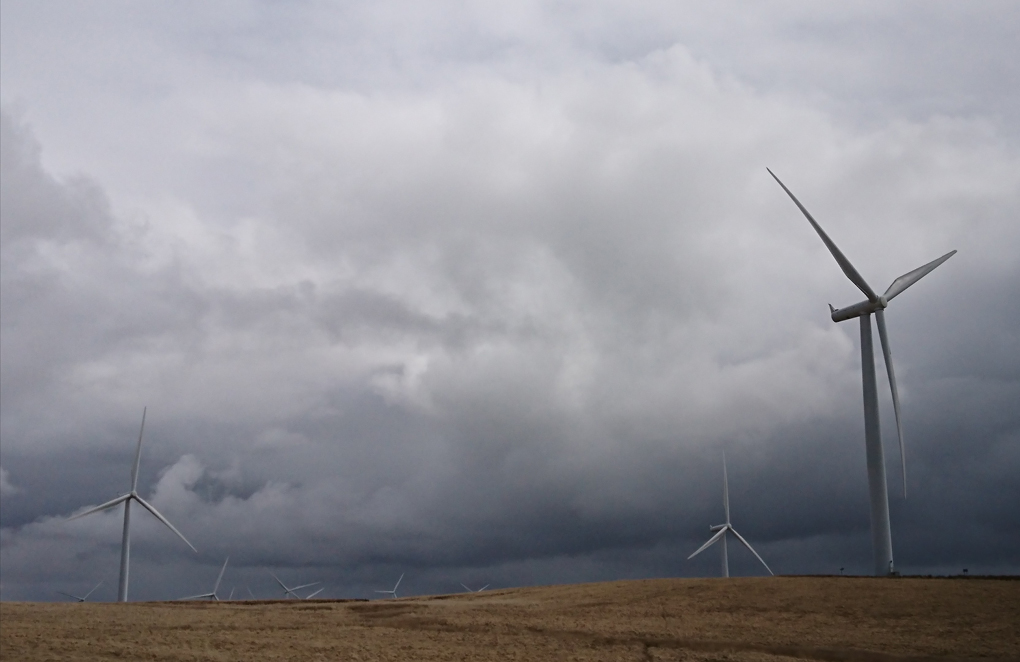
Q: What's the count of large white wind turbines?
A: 3